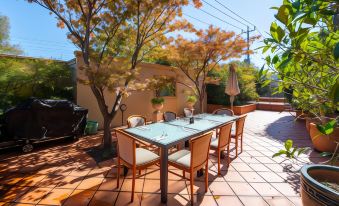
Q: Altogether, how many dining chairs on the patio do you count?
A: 8